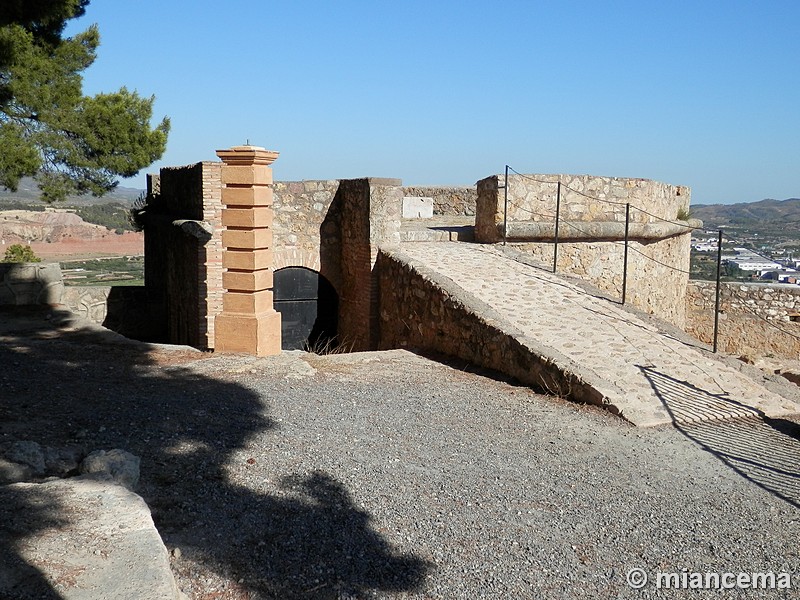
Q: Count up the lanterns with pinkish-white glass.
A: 0